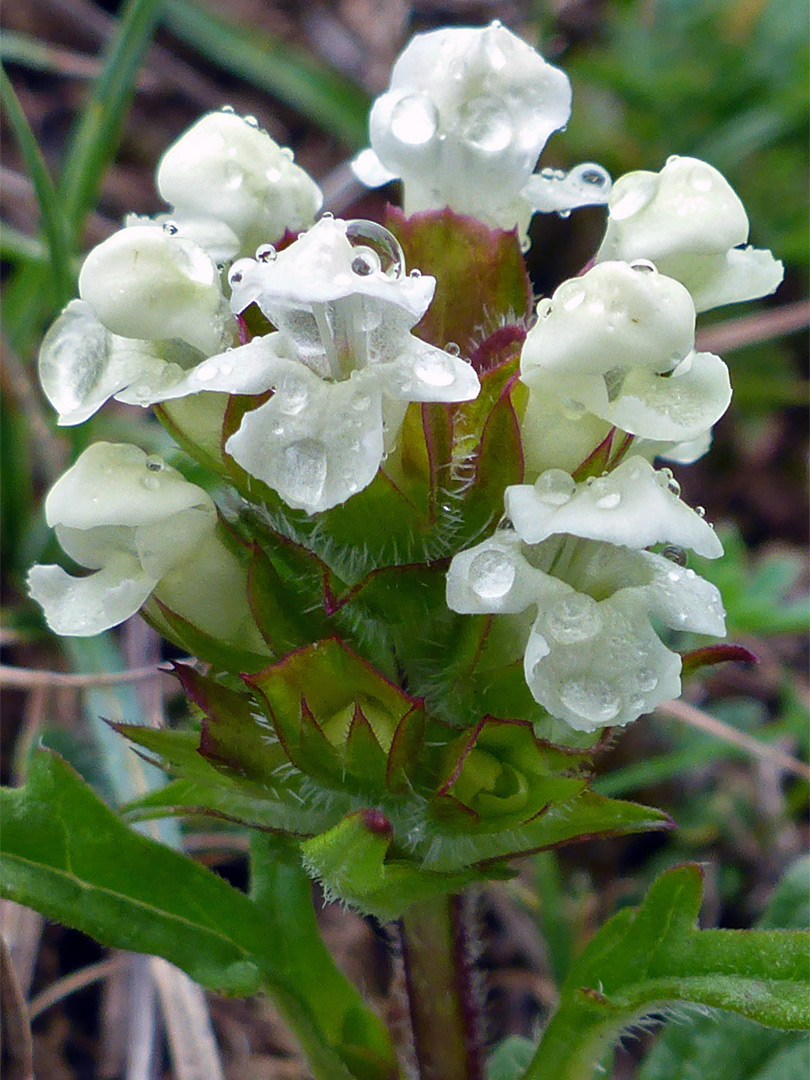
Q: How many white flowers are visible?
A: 8